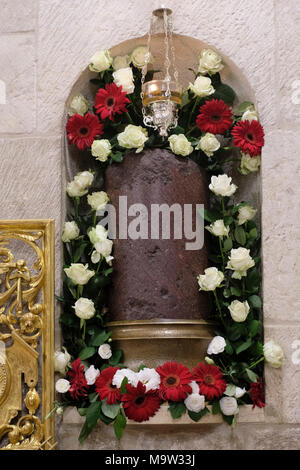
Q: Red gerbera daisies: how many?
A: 10